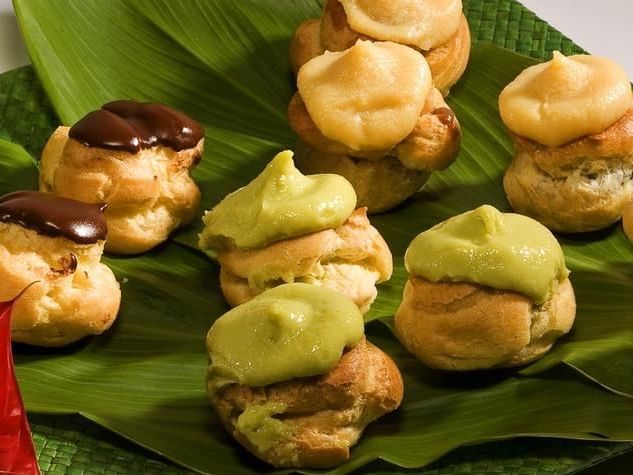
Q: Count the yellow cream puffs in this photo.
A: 3